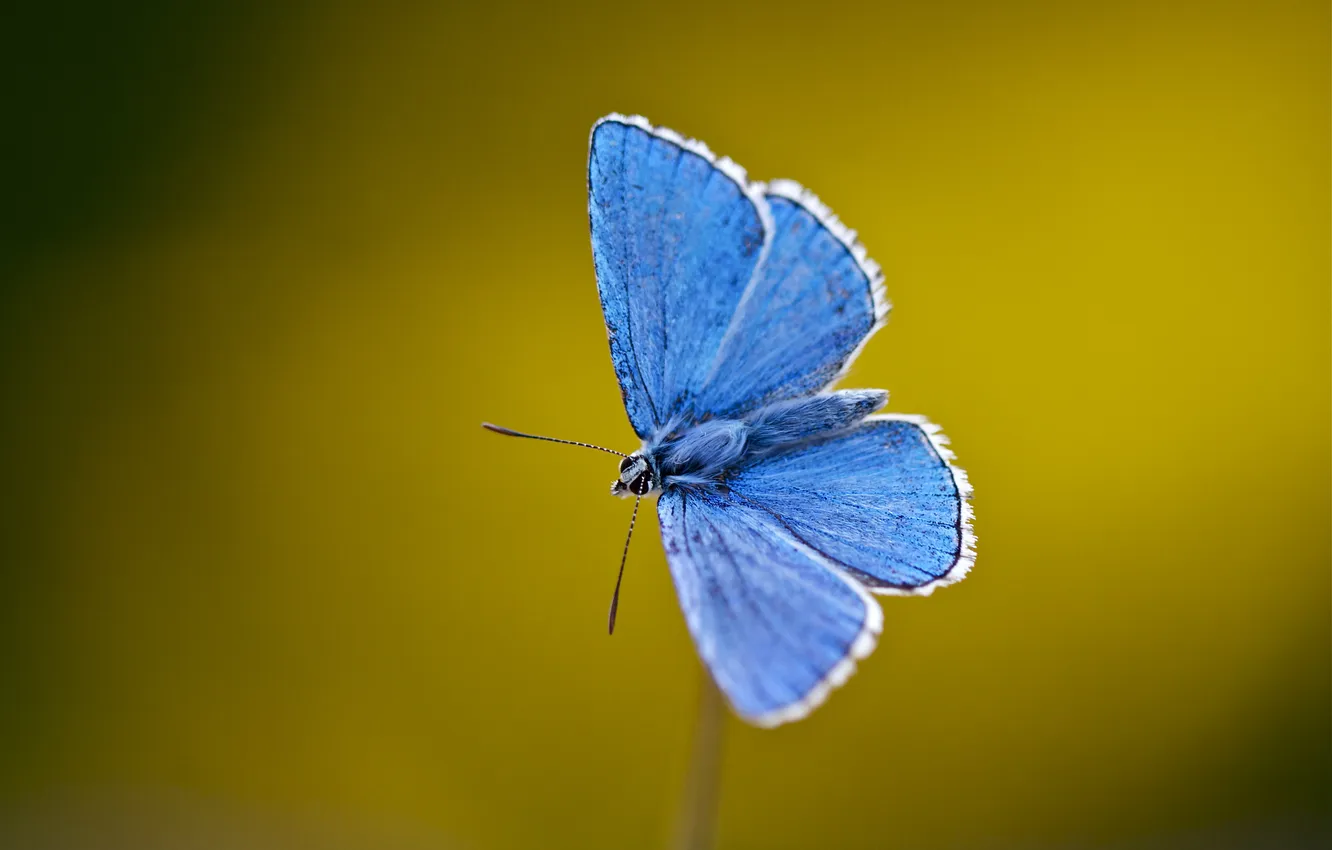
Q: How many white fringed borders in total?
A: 4